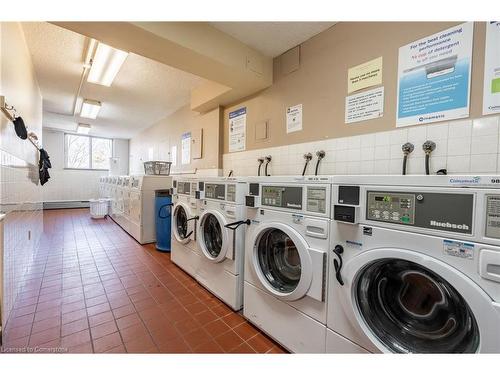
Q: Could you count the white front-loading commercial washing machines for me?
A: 4